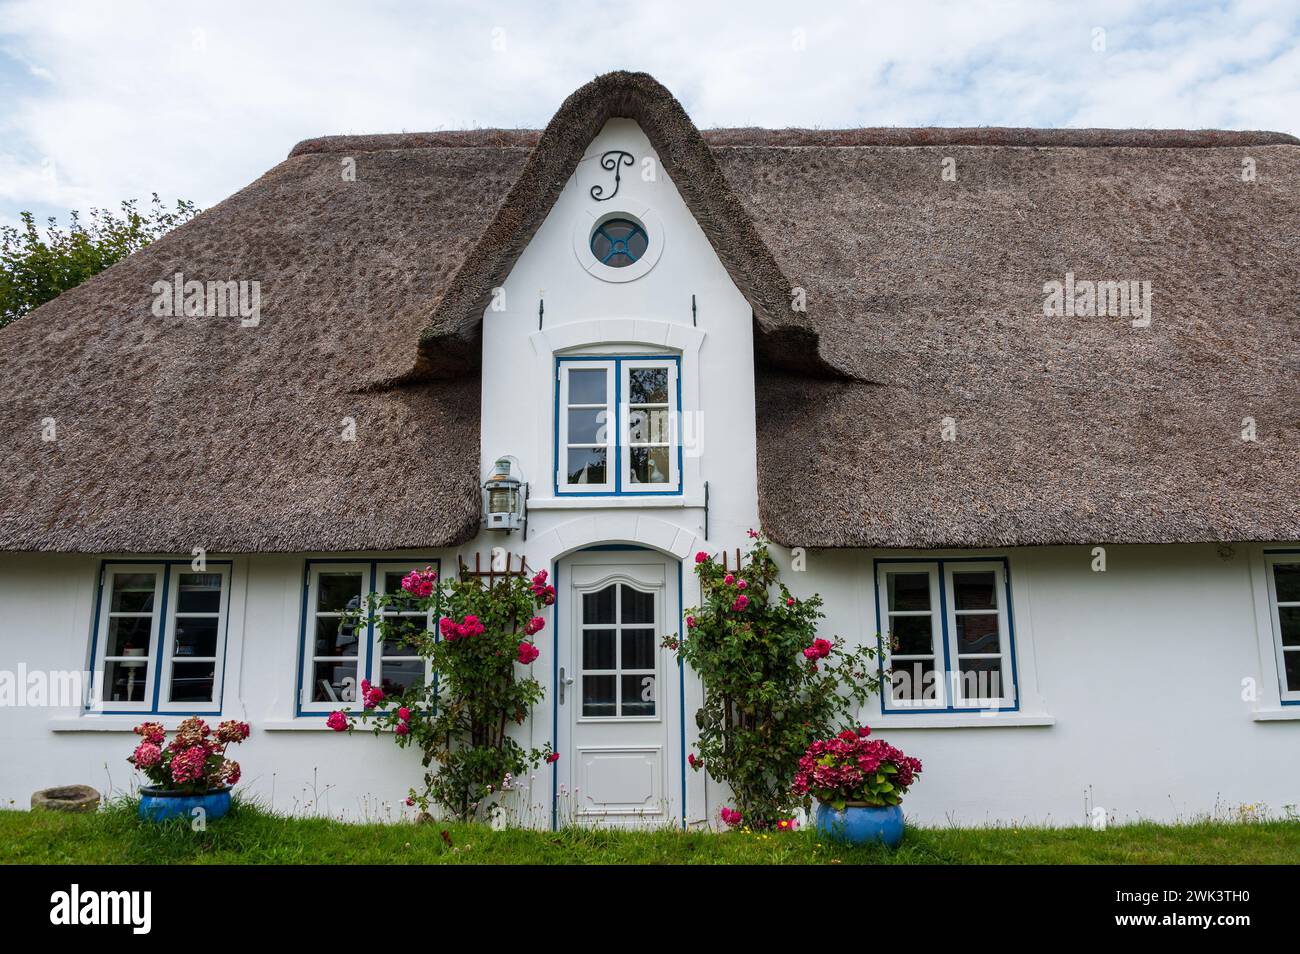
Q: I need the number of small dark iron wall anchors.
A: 4